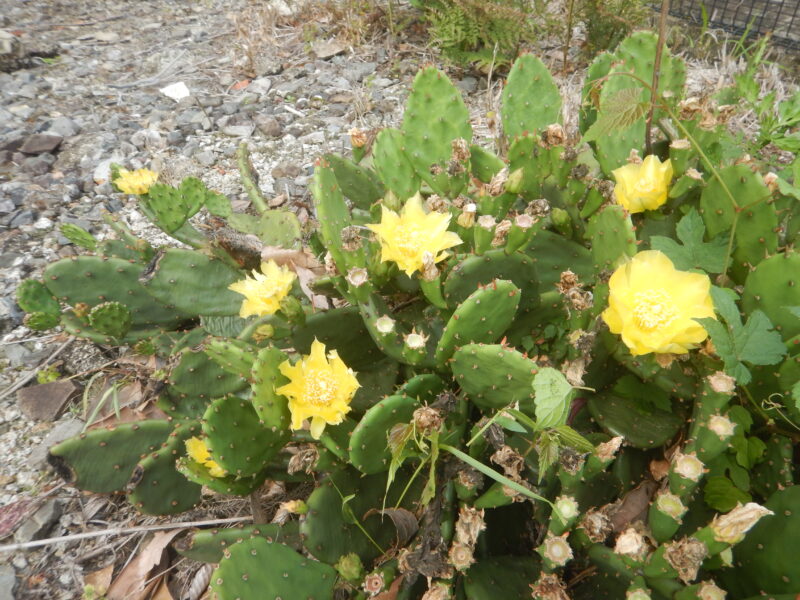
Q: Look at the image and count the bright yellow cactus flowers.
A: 7